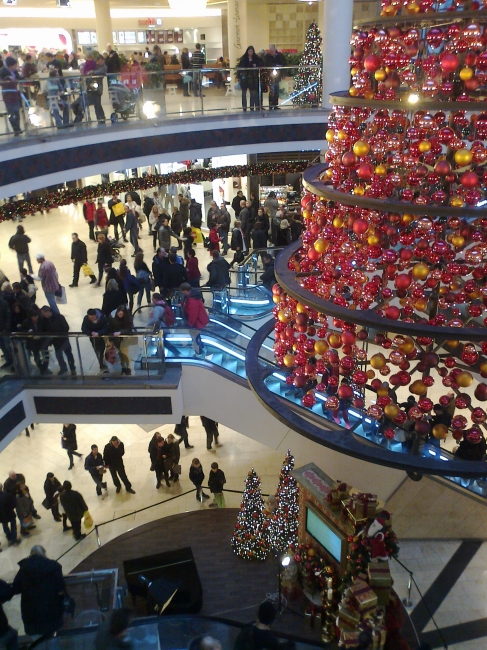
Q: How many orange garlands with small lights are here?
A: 1